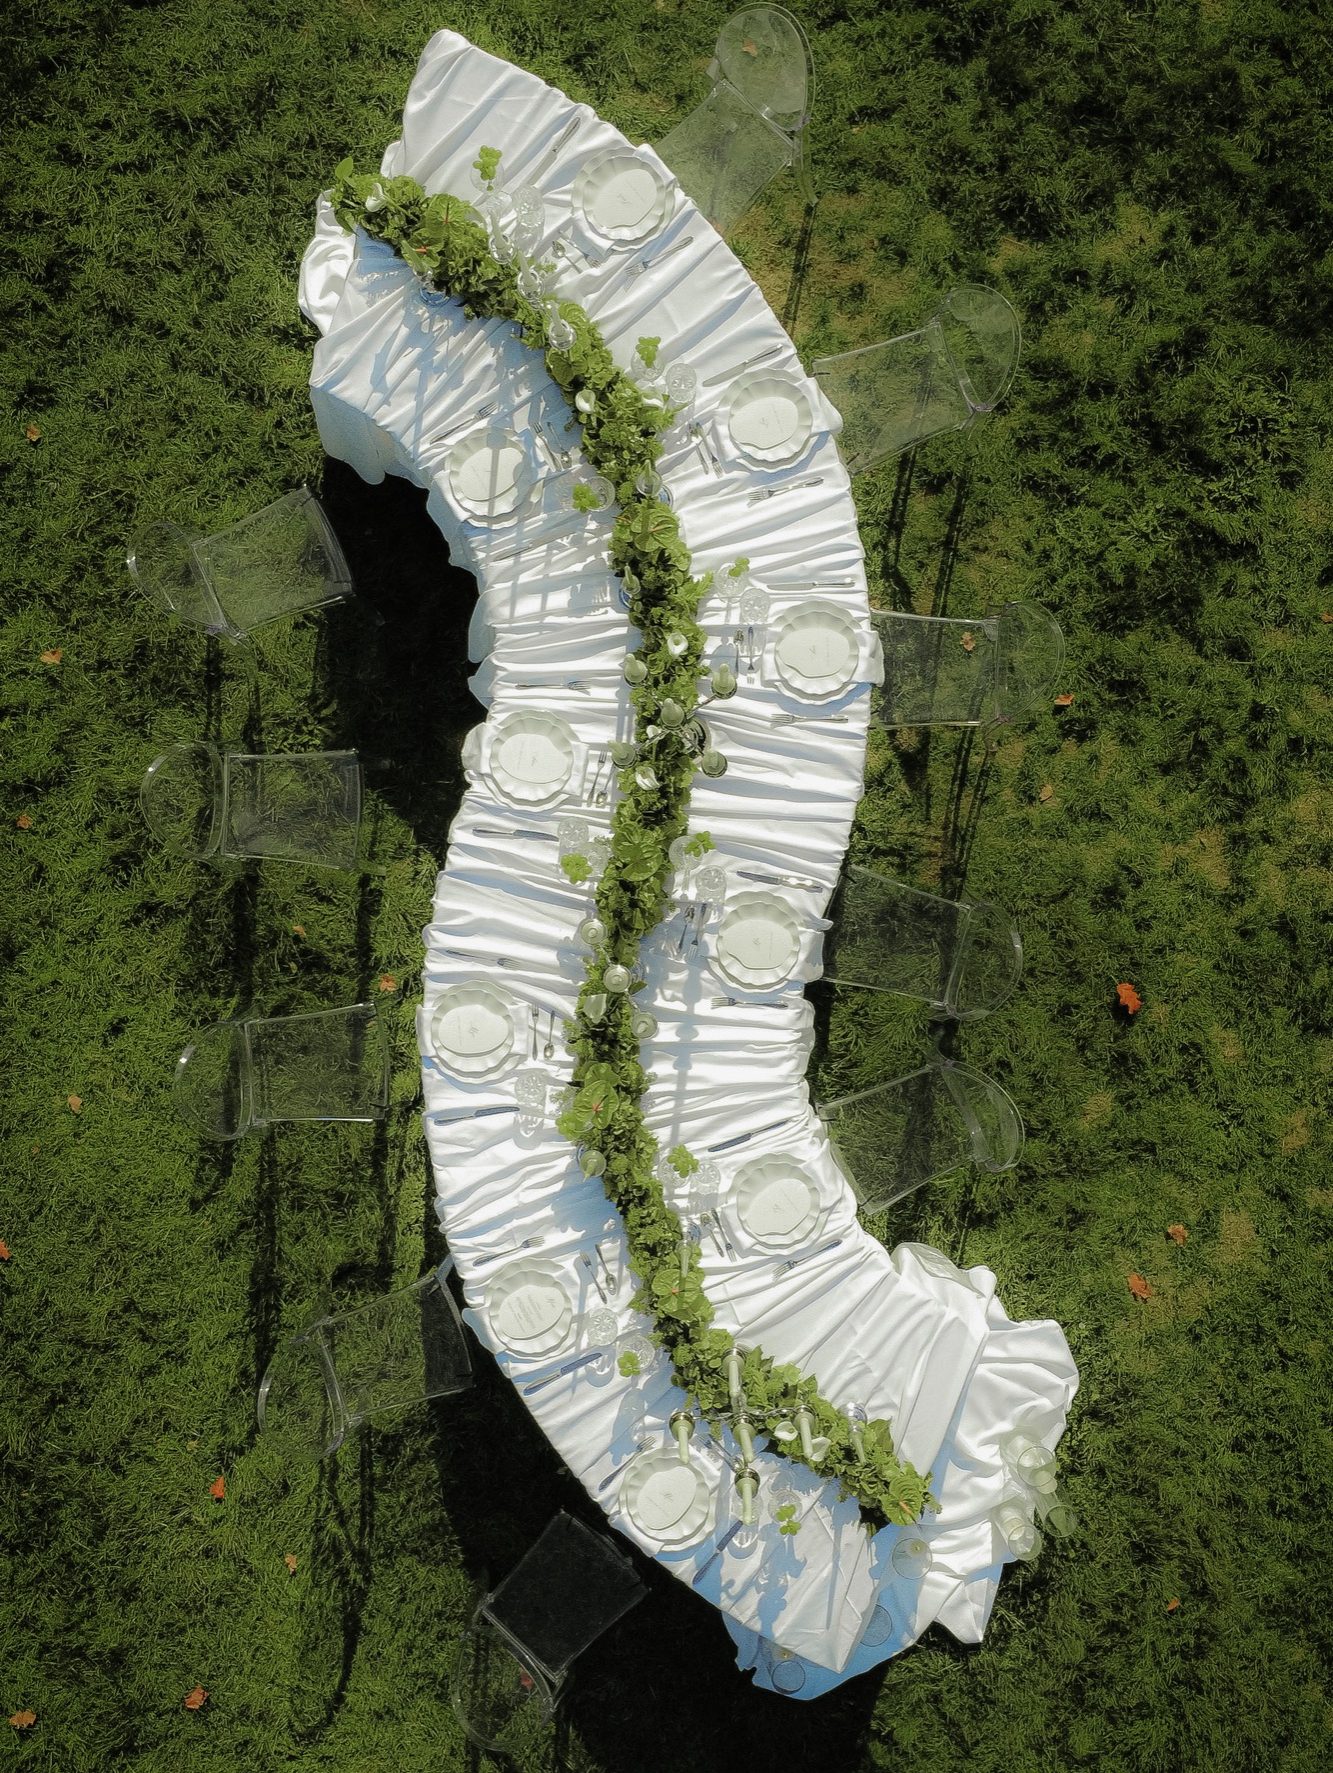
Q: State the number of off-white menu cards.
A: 10